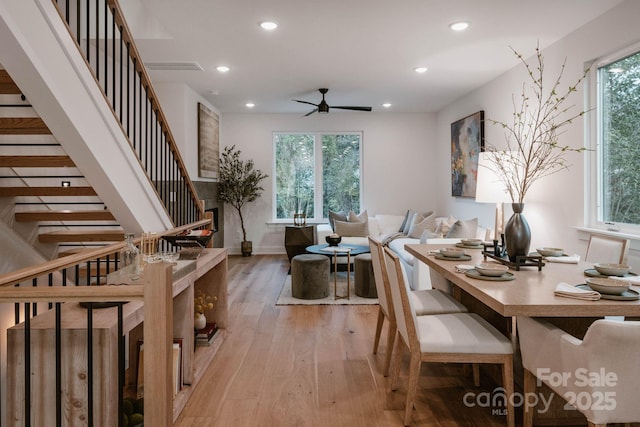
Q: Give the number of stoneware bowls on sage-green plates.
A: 6